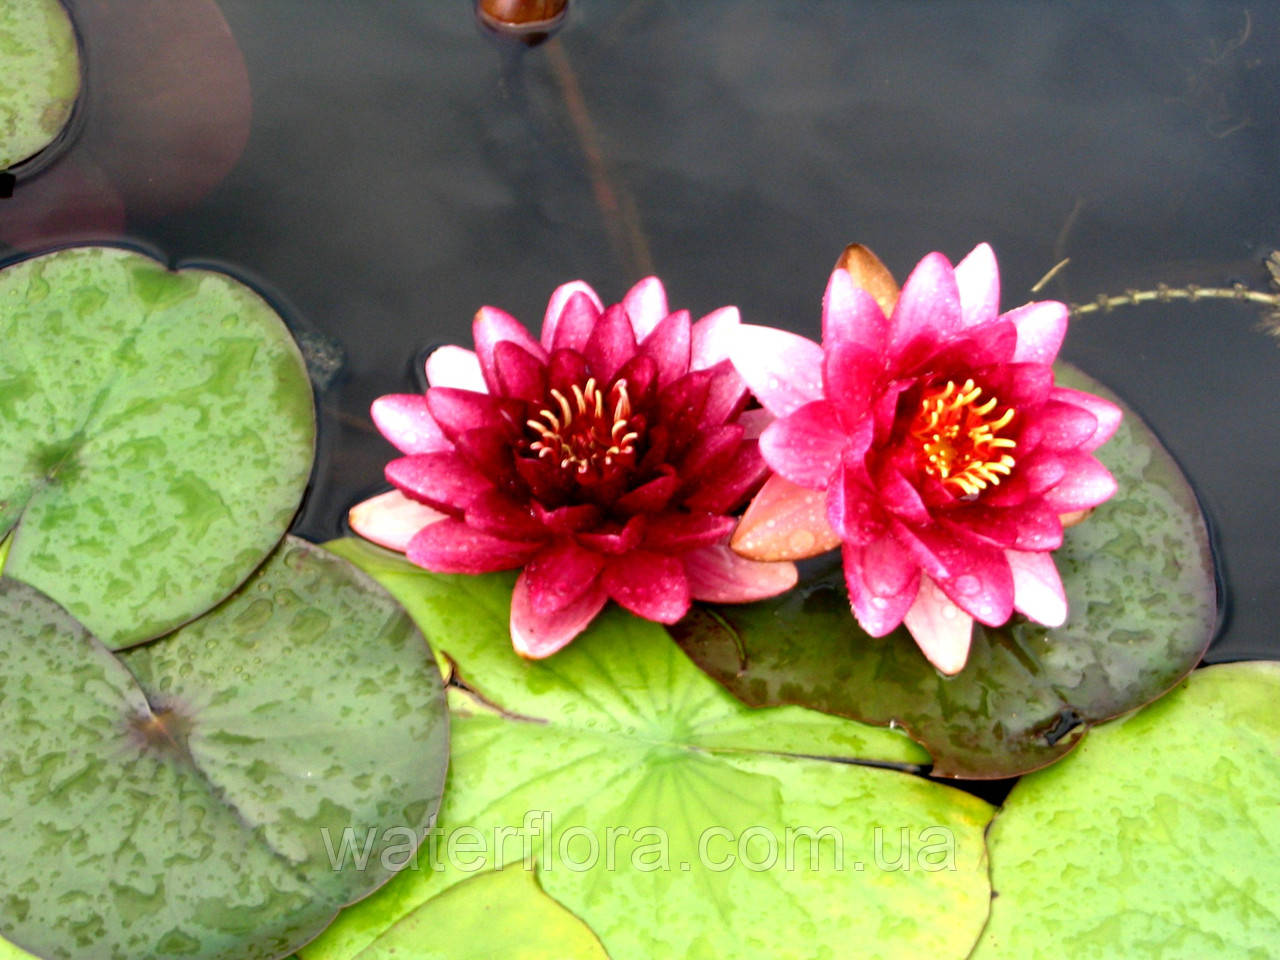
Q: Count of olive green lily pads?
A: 2